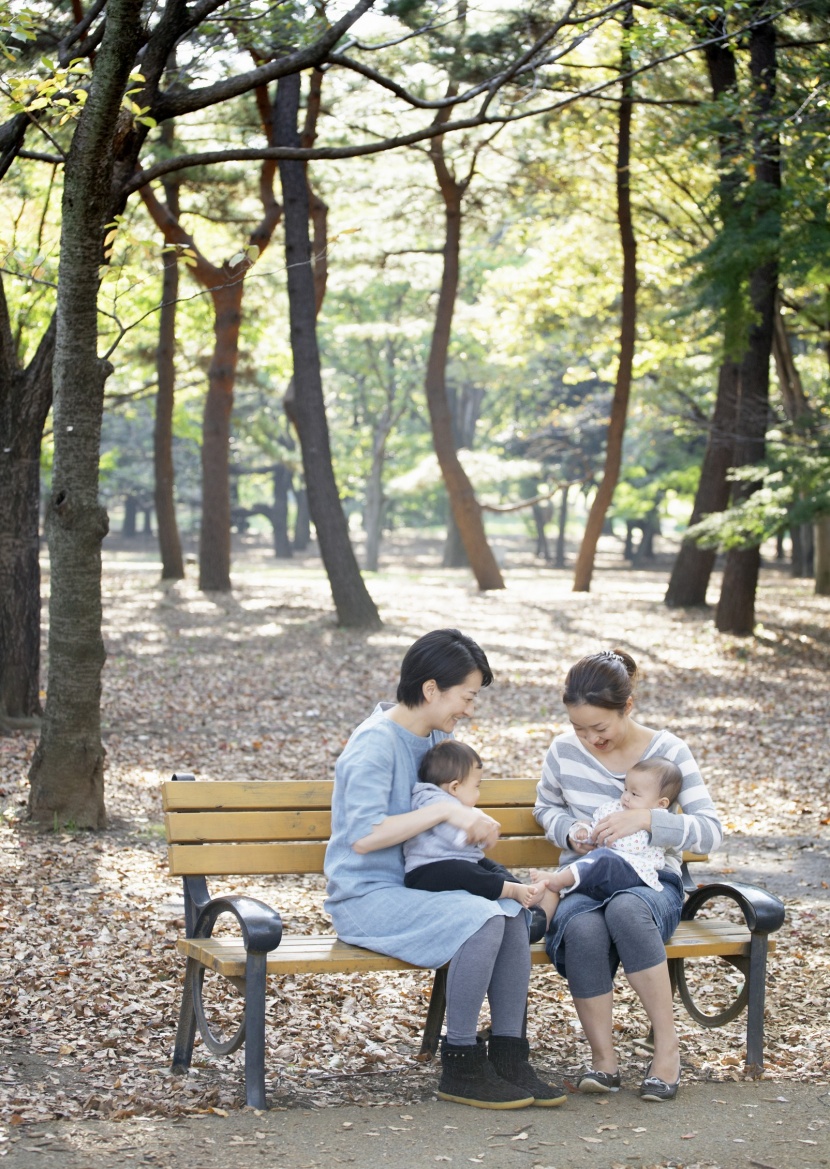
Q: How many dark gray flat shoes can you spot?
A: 2